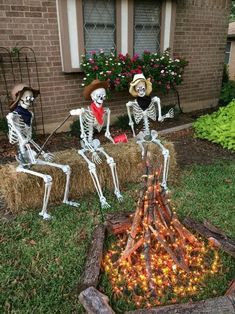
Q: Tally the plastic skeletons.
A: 3